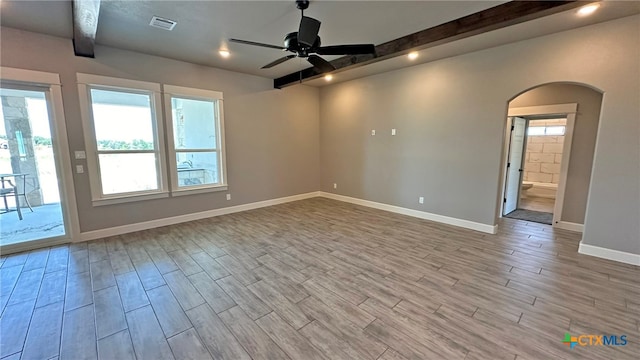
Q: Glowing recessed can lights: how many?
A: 4